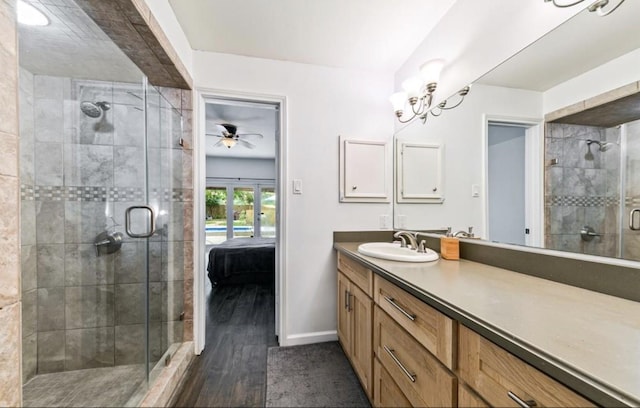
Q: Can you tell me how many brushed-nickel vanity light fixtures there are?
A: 2